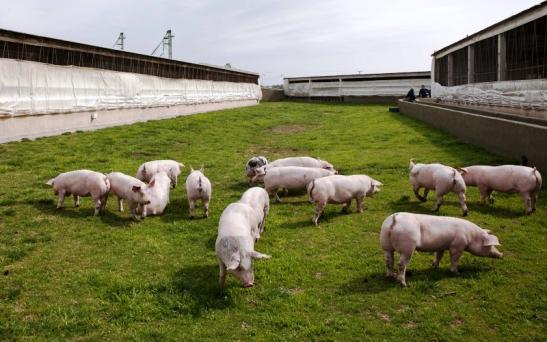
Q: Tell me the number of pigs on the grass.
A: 14